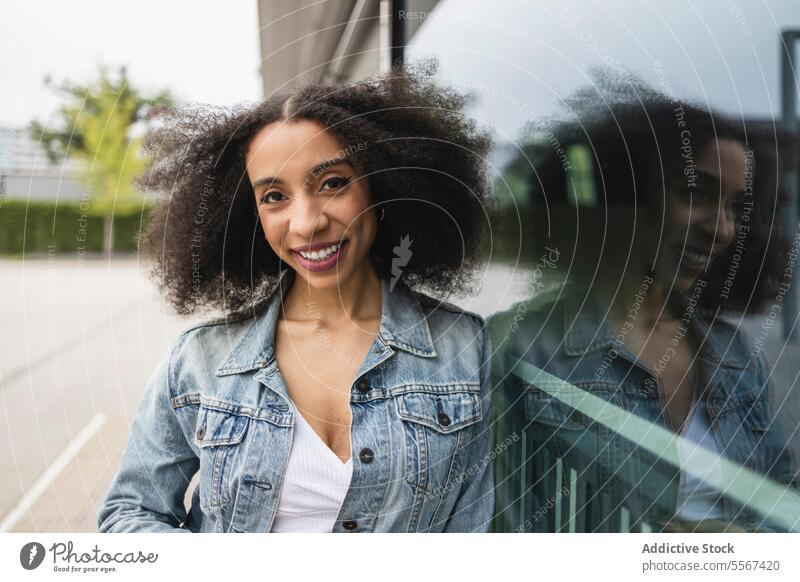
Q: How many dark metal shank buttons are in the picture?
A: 5